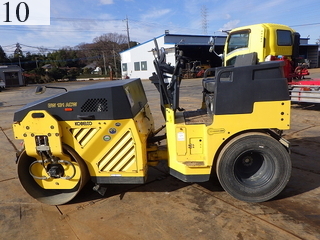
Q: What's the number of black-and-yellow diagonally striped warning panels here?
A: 2